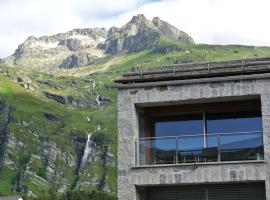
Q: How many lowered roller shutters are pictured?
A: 2